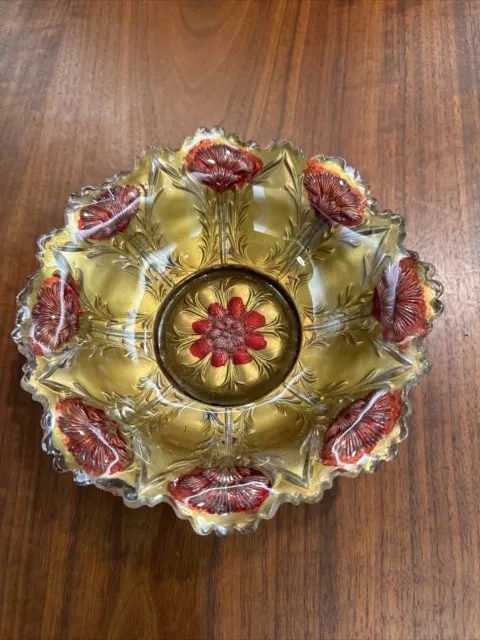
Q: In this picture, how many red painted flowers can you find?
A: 9